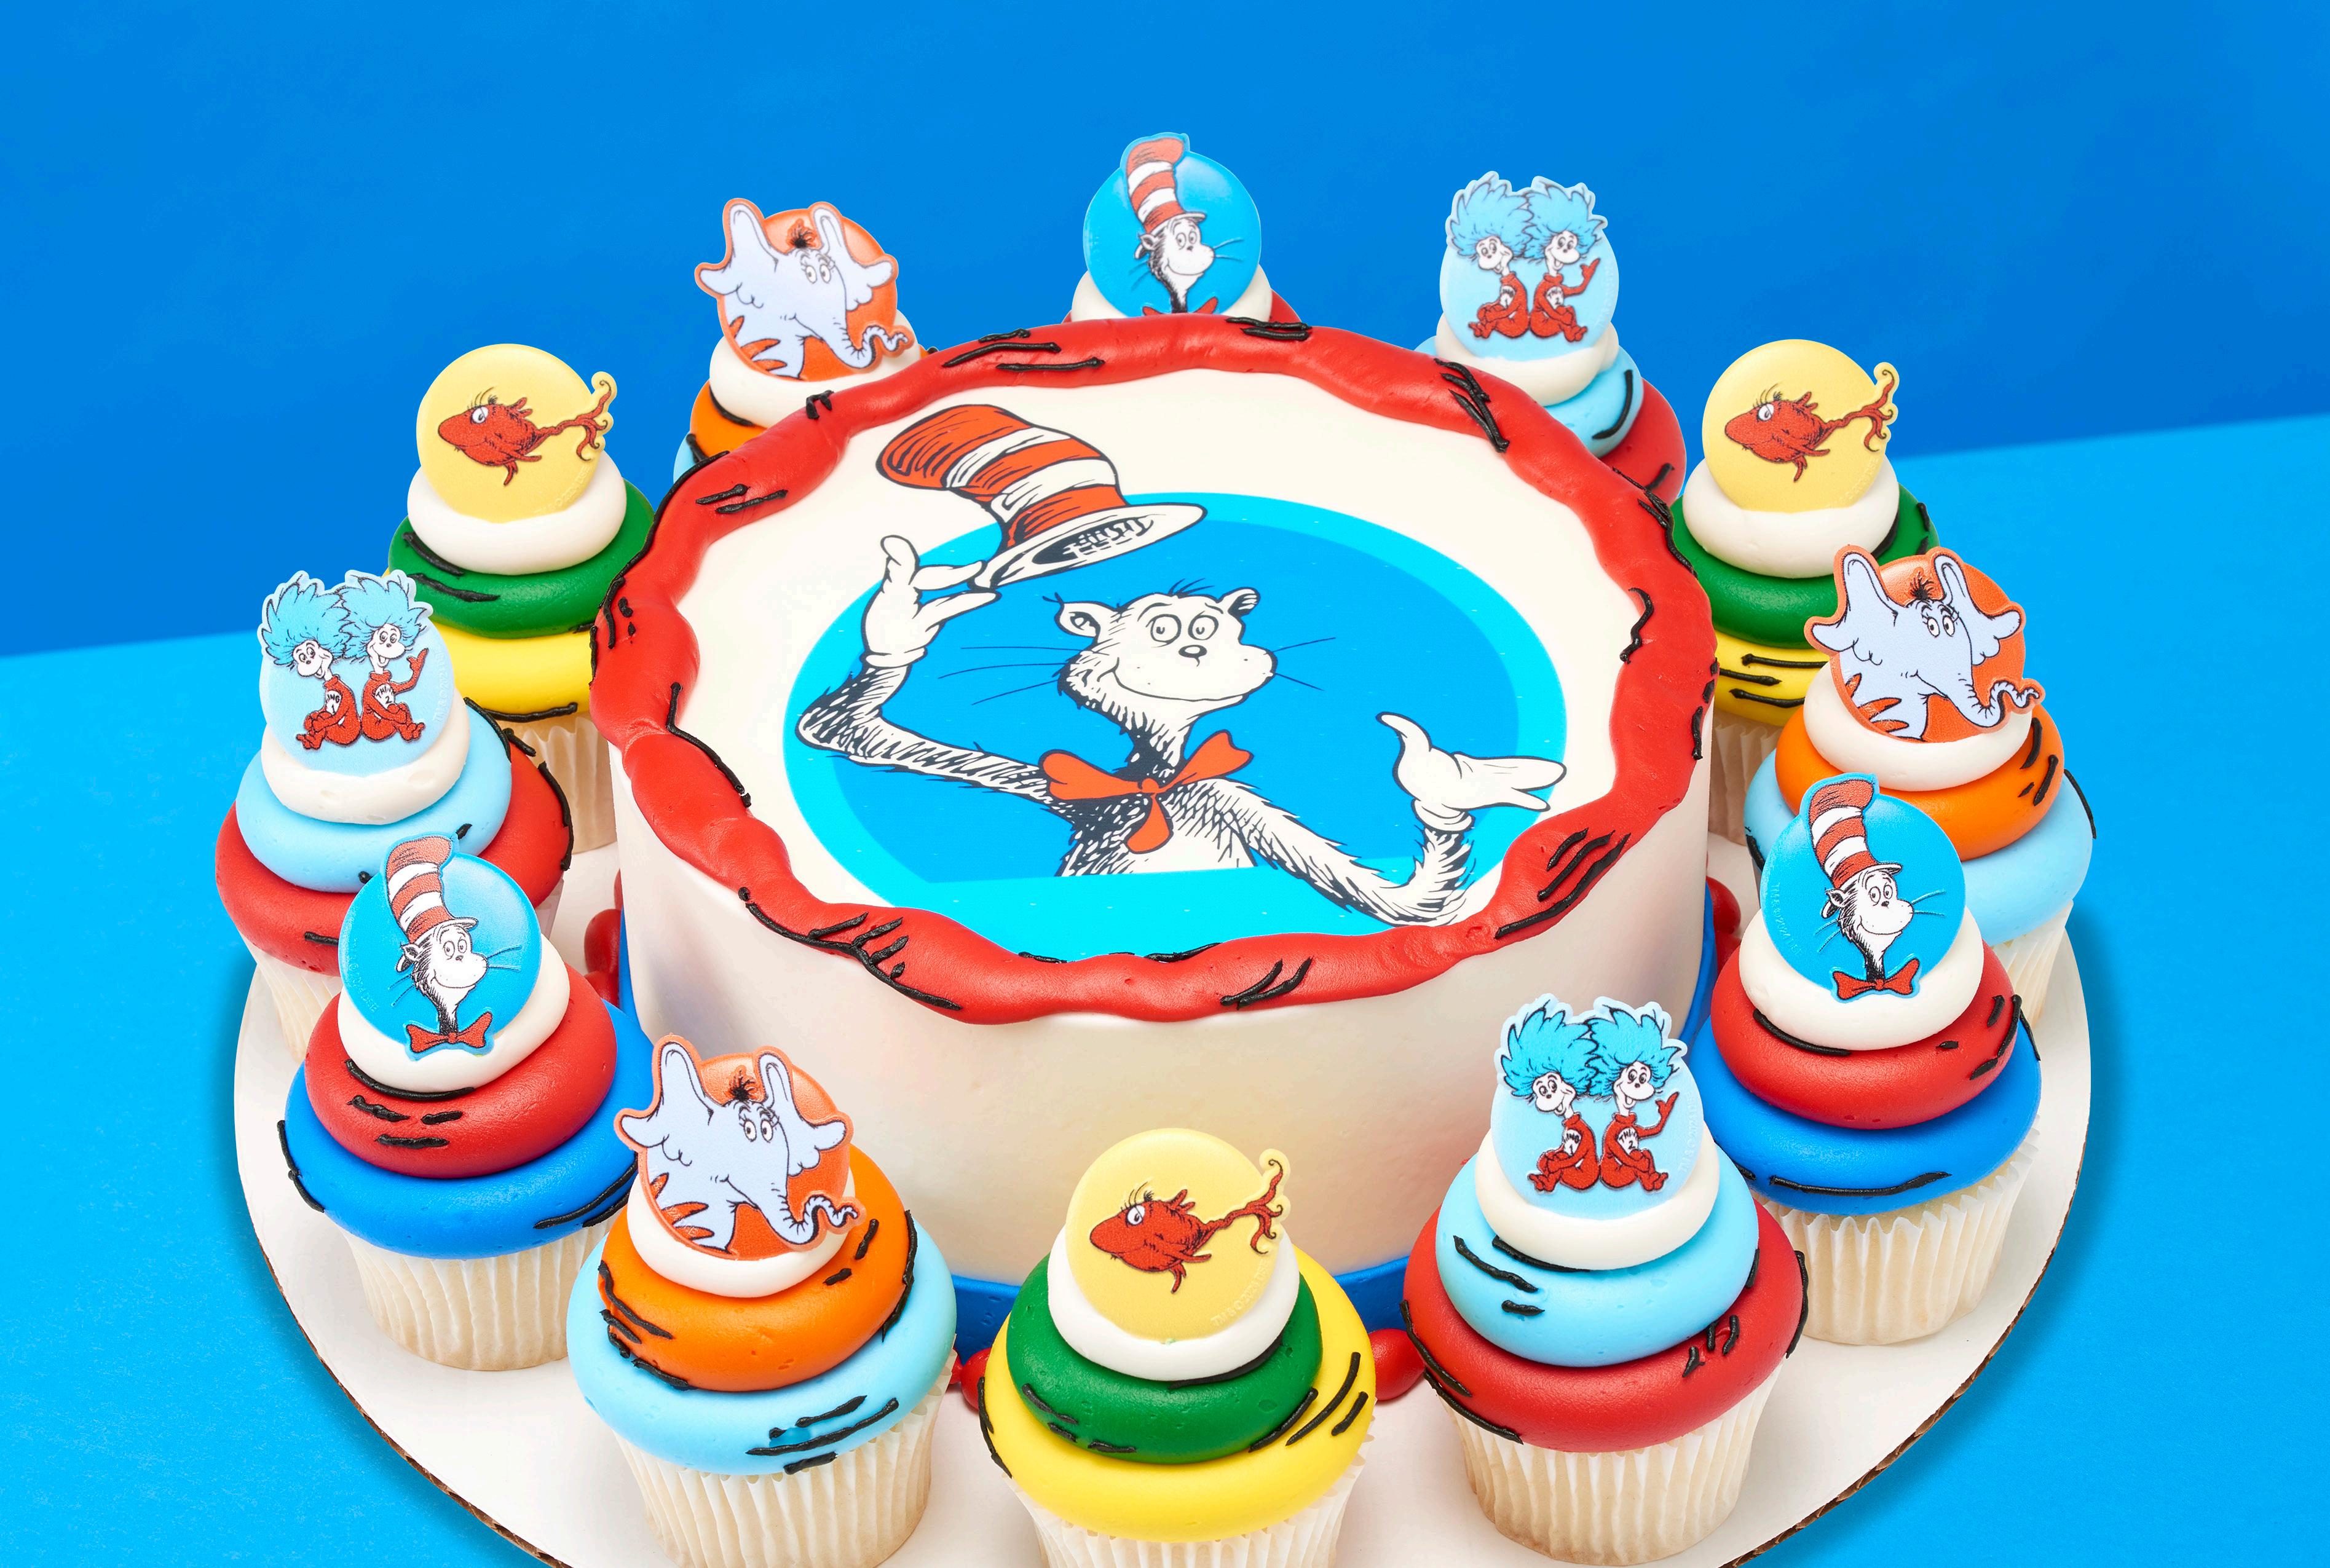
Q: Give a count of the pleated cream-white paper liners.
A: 9